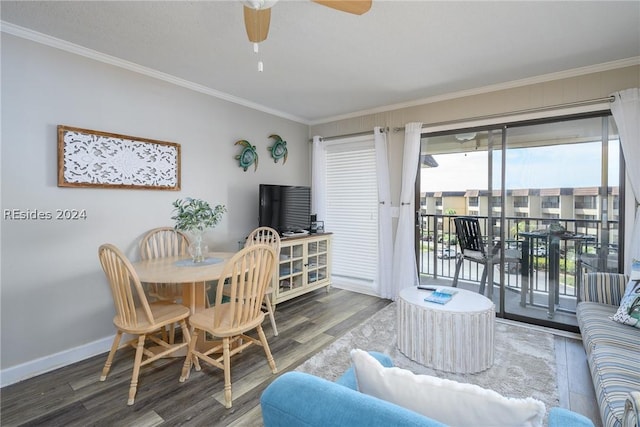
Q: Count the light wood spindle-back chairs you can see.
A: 4